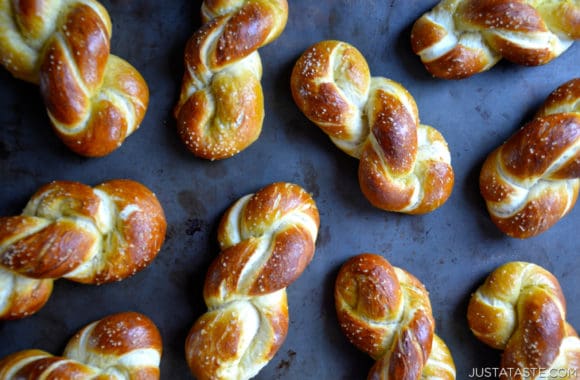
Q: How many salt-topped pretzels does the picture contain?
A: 10